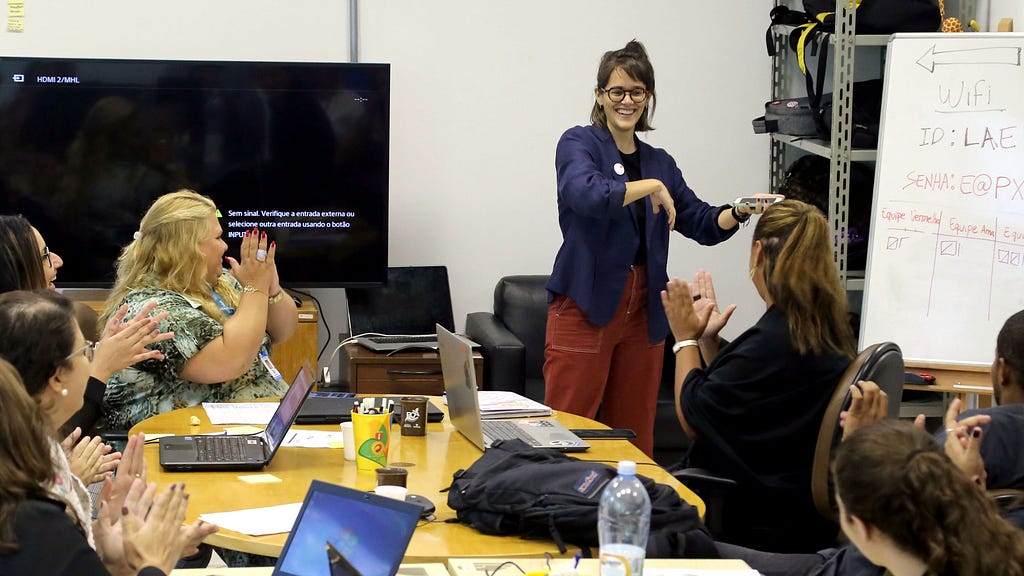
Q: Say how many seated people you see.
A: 7